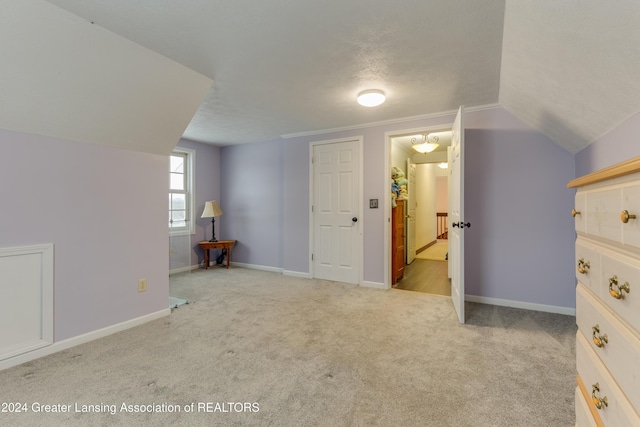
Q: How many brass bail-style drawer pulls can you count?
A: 4